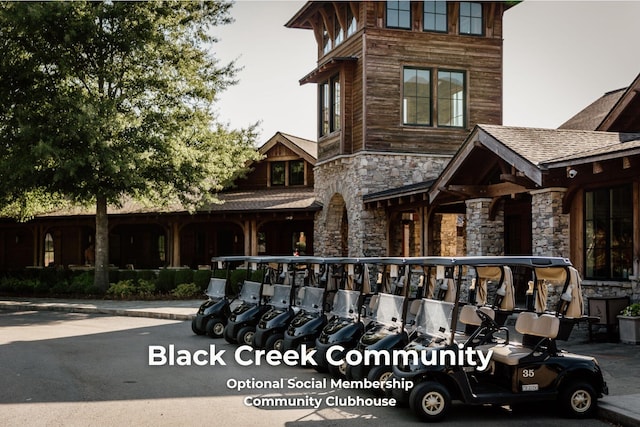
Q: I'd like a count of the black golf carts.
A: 7